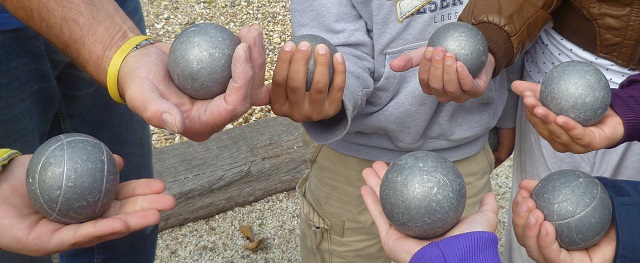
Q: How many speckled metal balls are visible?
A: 7